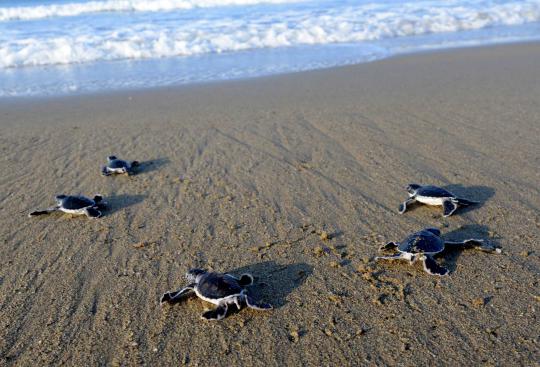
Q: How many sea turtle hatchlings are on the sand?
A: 5